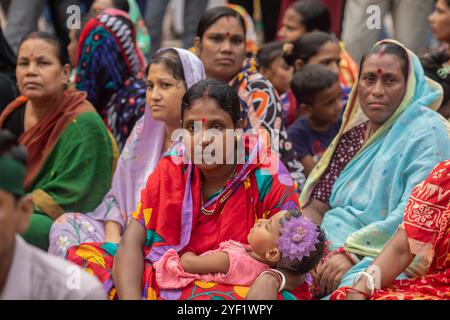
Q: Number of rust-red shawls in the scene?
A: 1